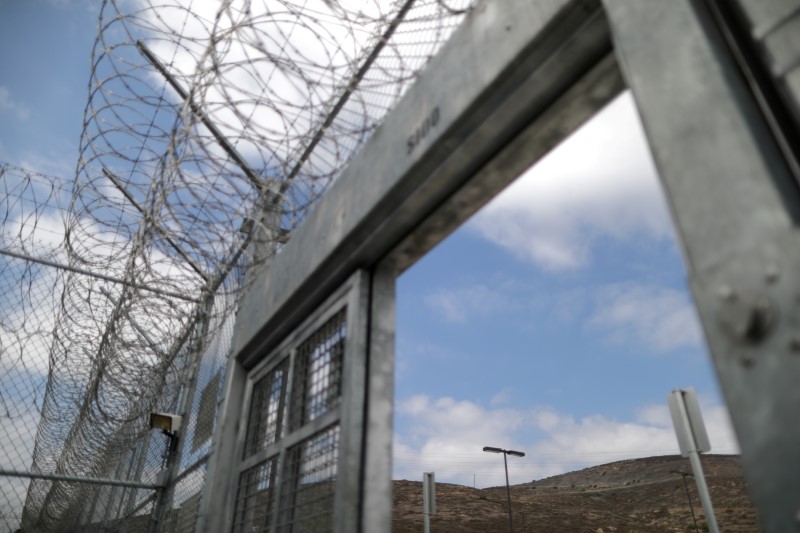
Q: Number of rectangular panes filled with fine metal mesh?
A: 4